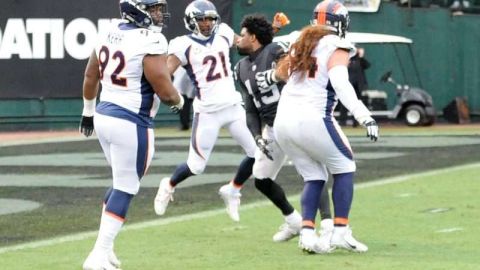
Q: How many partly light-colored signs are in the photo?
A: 2